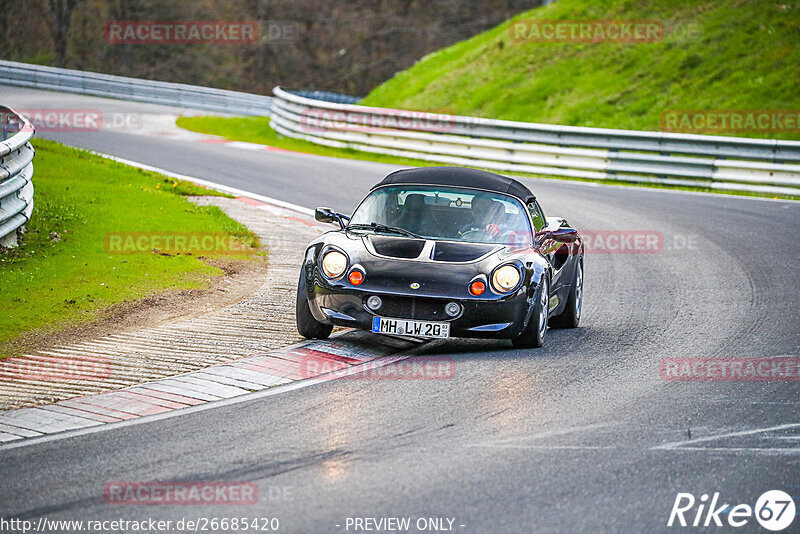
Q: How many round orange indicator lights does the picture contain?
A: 2